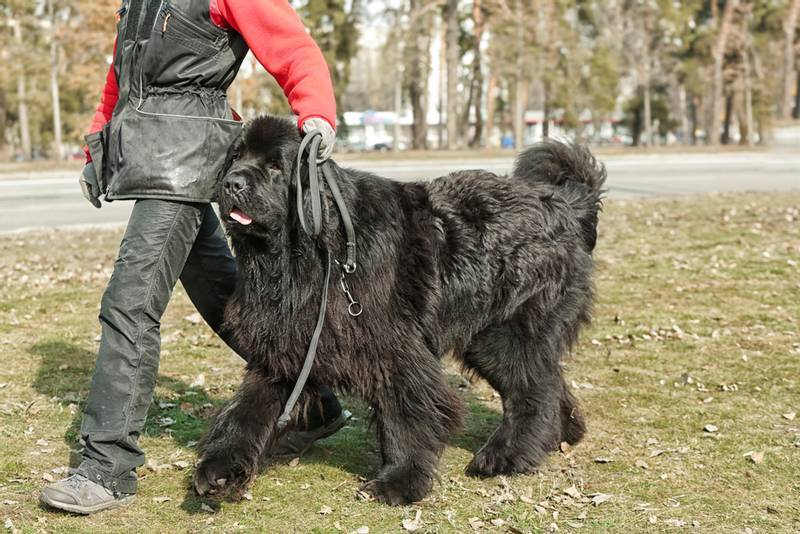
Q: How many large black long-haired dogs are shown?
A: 1